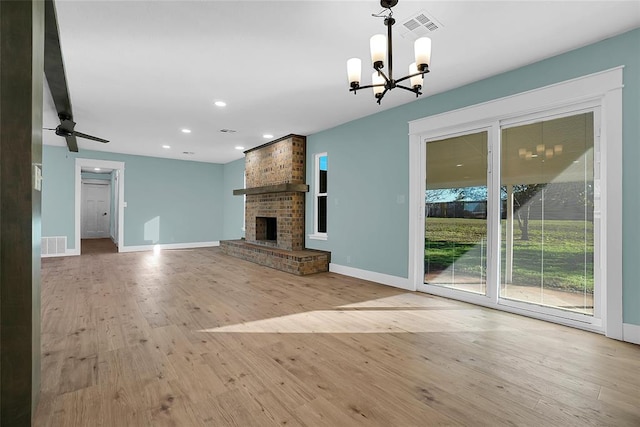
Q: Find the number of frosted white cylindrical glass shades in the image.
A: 5